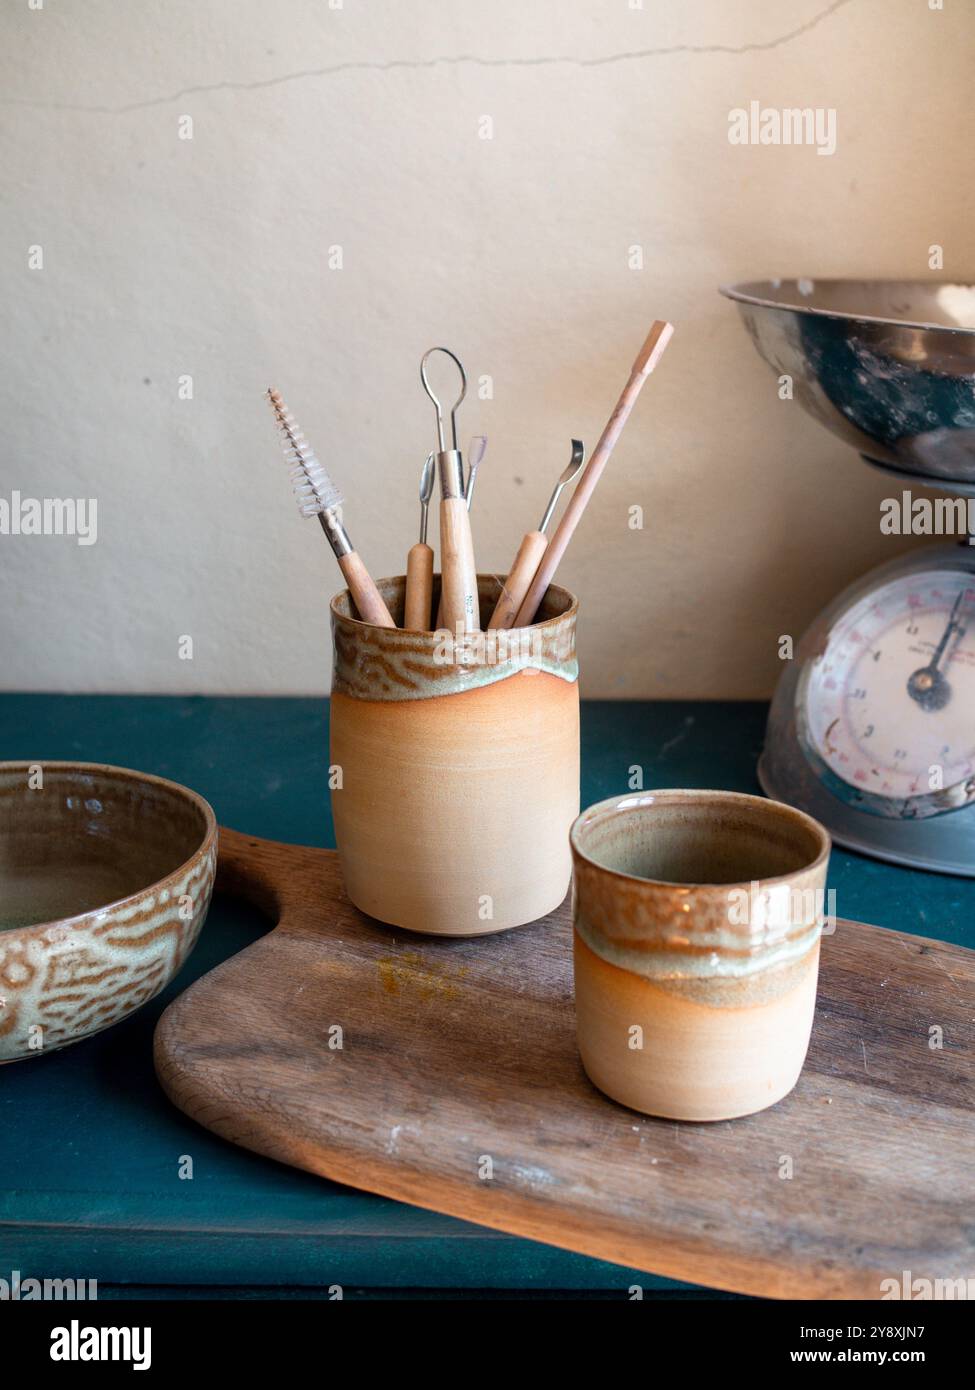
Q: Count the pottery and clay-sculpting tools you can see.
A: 6